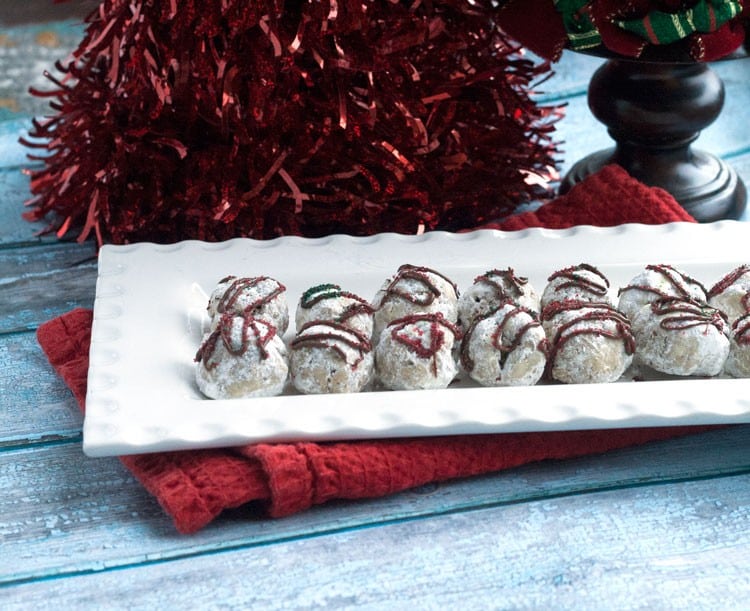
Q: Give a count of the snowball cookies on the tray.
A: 14